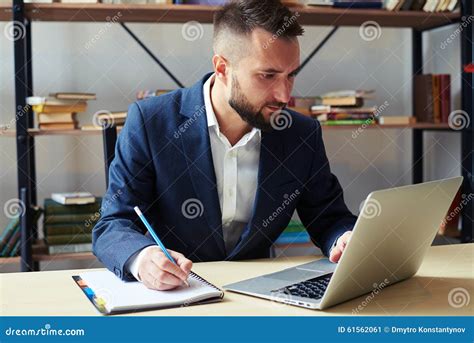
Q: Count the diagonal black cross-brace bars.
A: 2